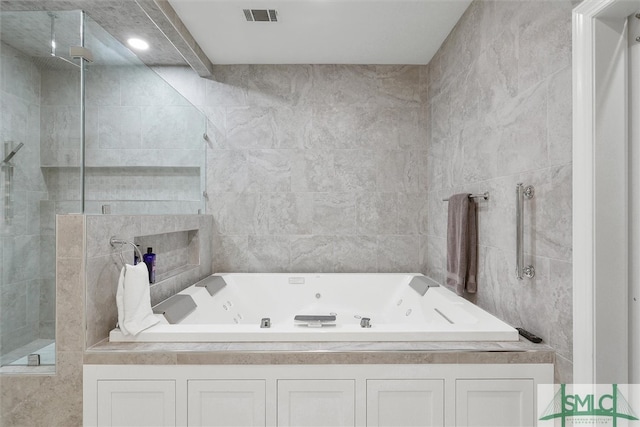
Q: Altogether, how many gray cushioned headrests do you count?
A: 3